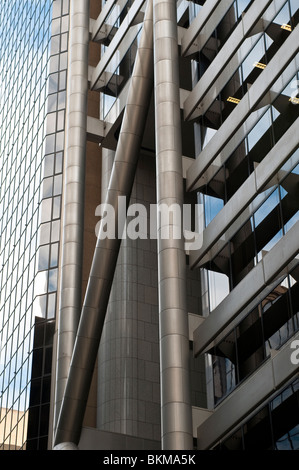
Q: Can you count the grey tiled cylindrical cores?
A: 1